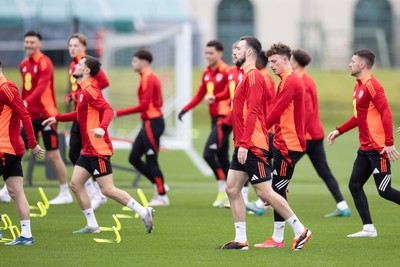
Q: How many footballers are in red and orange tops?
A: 12